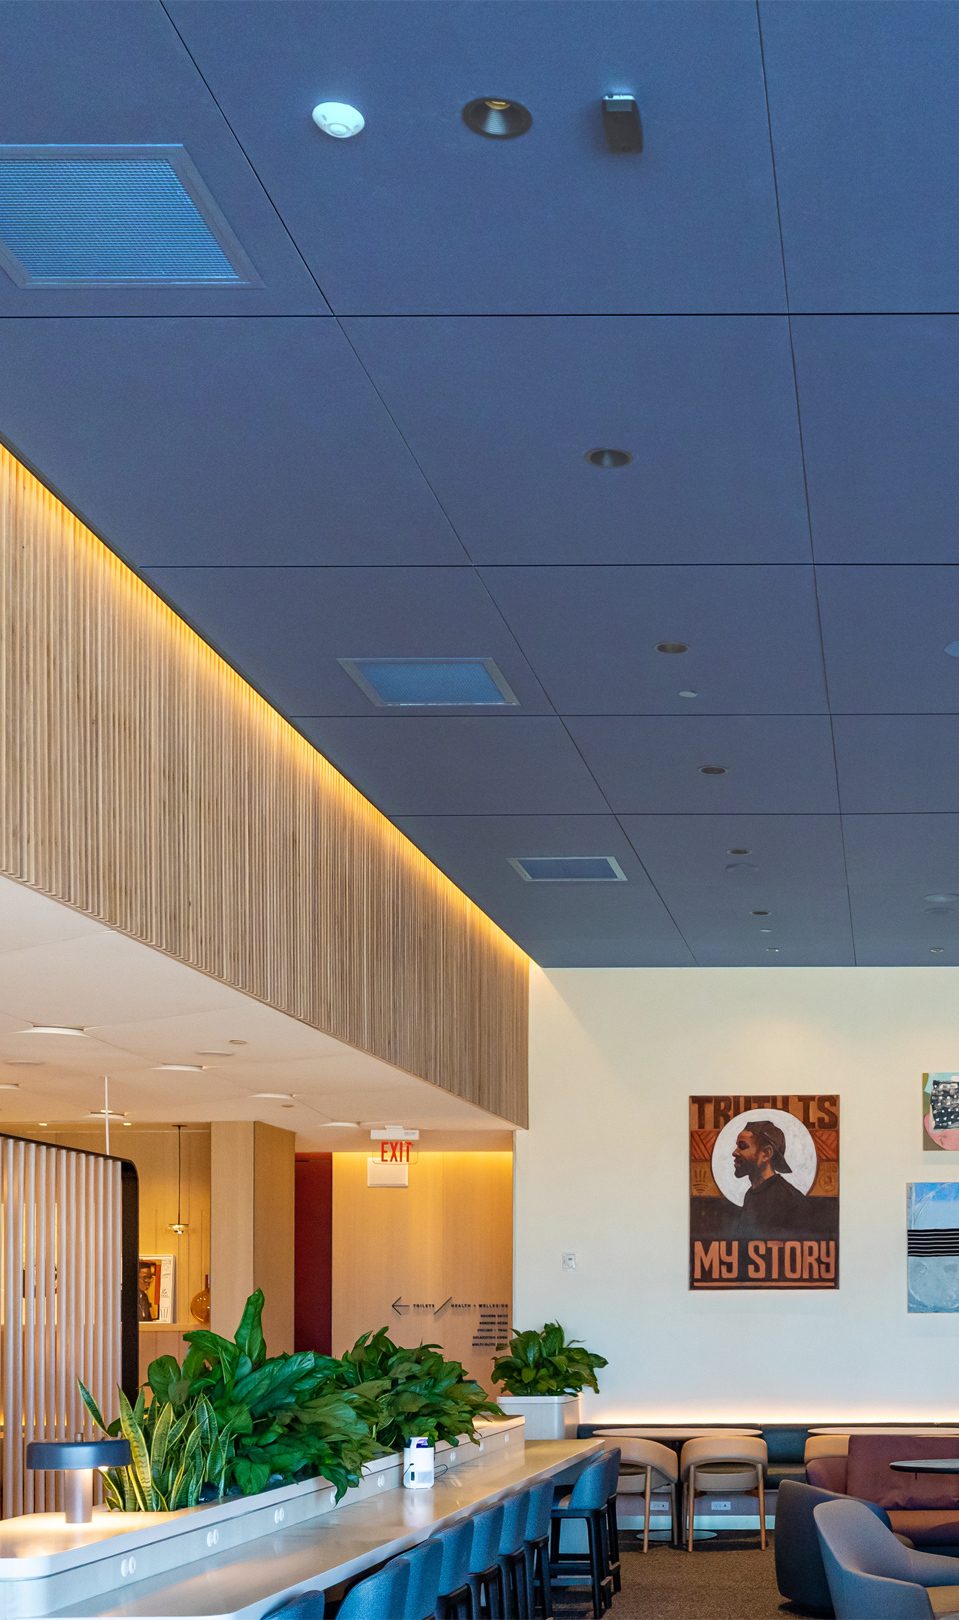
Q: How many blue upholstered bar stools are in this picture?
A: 9